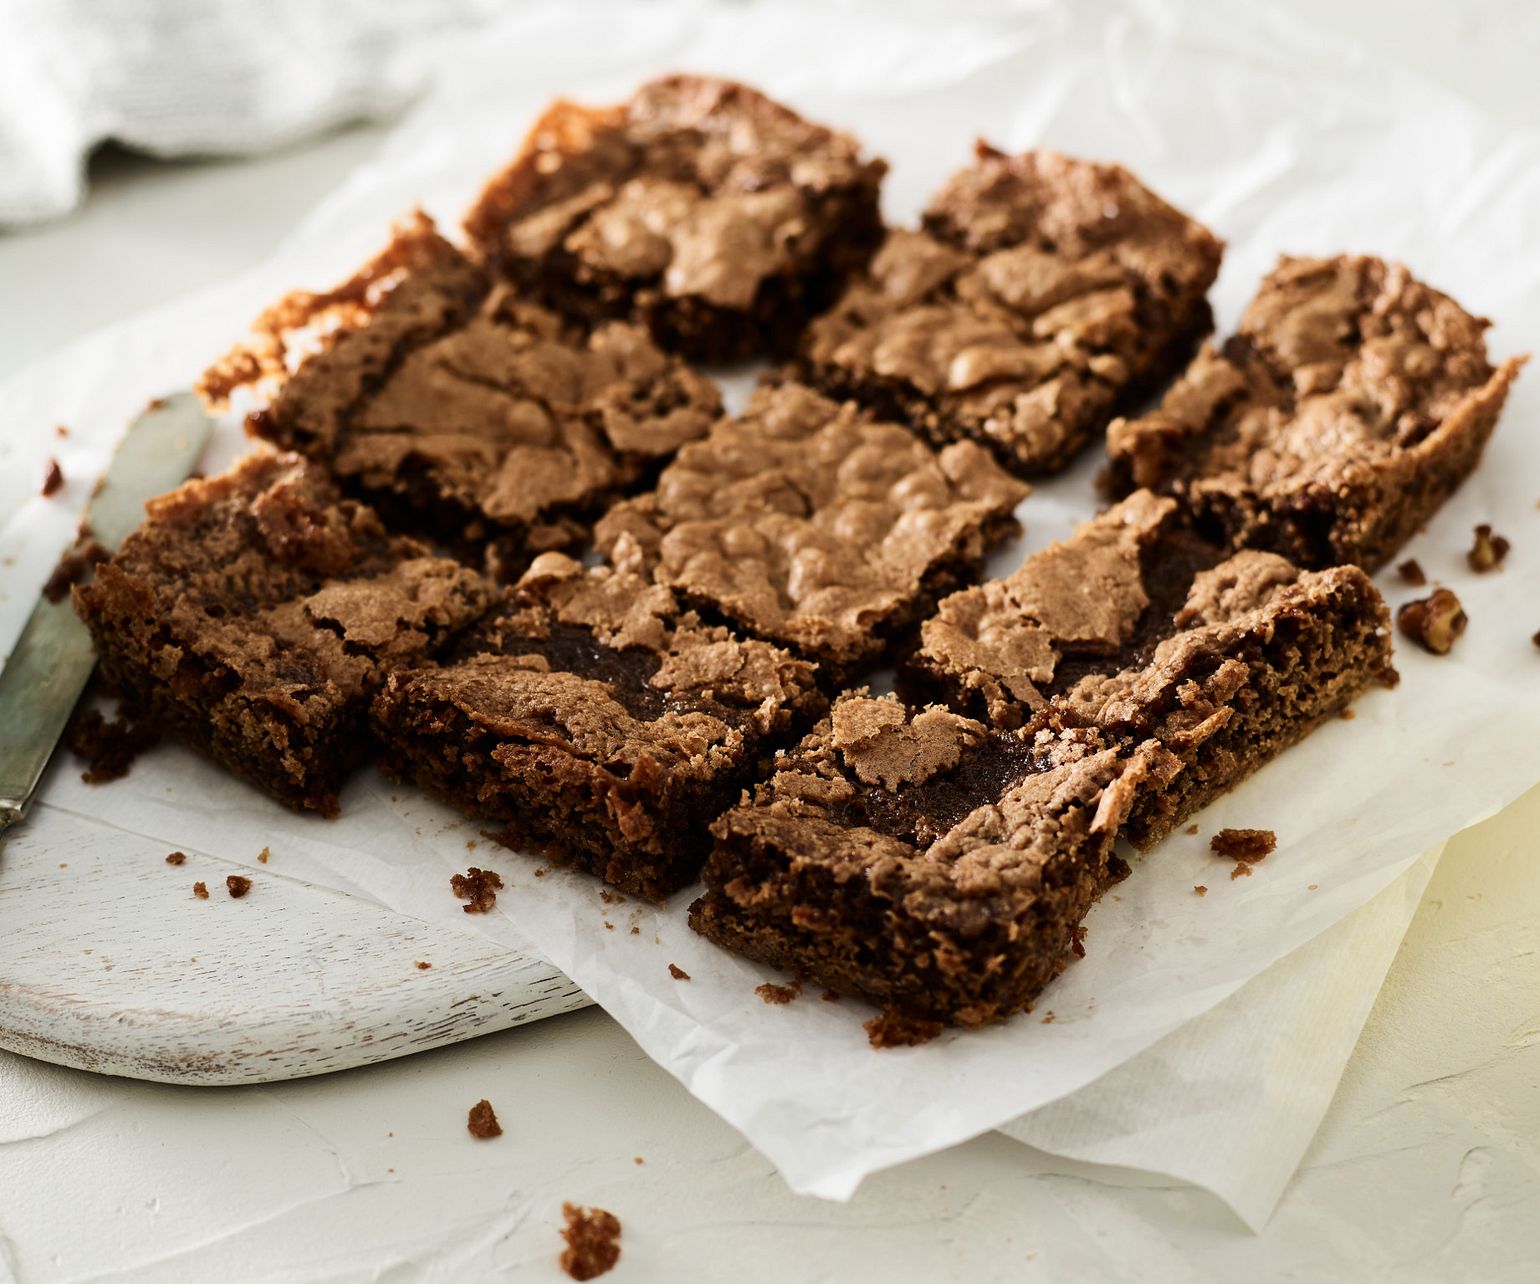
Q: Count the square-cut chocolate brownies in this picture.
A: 9